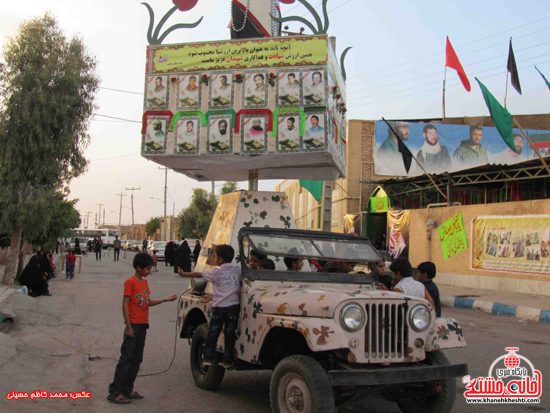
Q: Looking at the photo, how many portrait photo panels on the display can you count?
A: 12